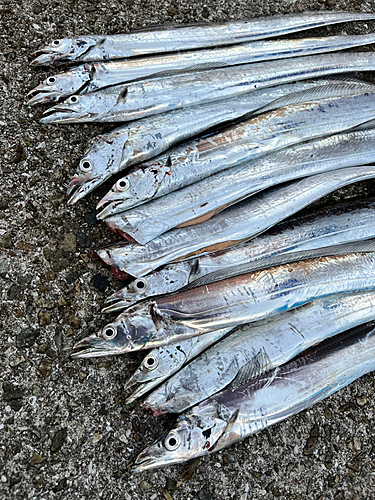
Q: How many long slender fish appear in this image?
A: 12